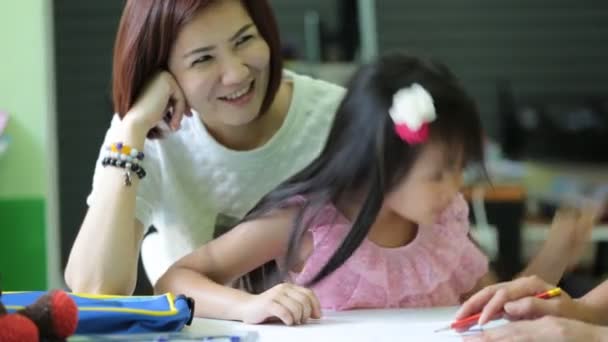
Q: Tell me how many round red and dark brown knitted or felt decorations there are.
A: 2